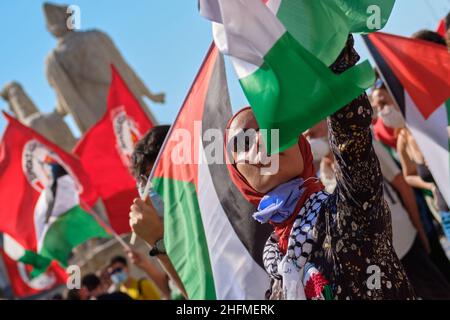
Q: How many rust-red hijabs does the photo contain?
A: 1